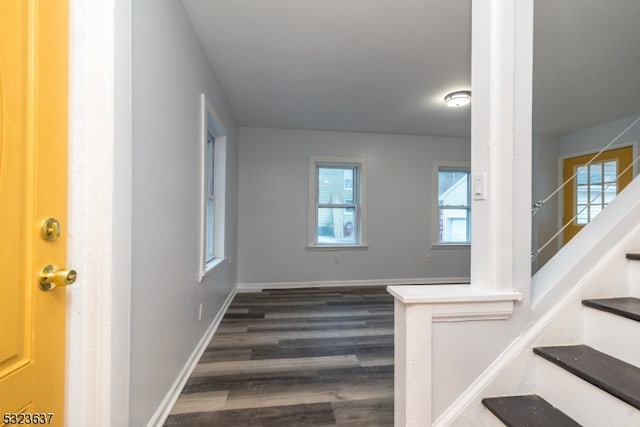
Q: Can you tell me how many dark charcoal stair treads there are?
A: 4